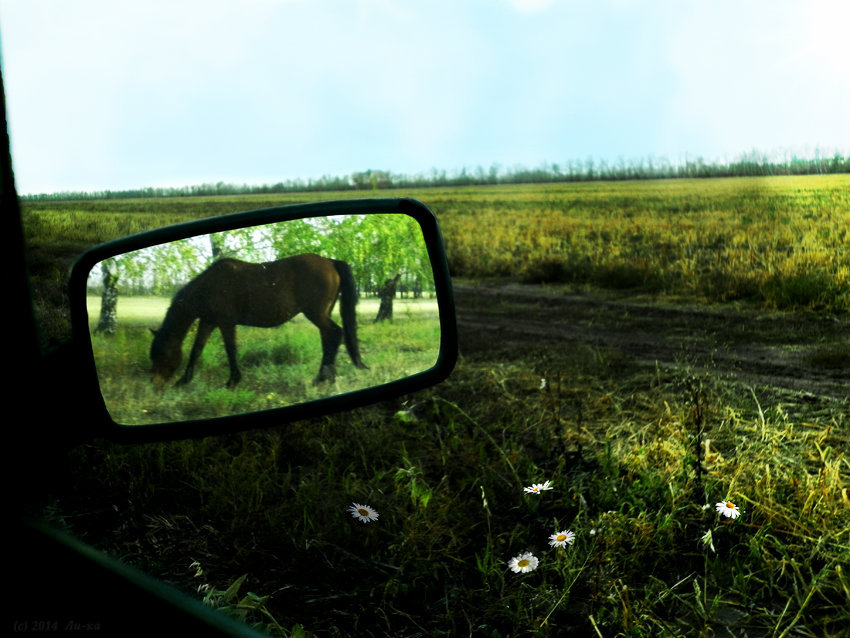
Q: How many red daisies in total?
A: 0